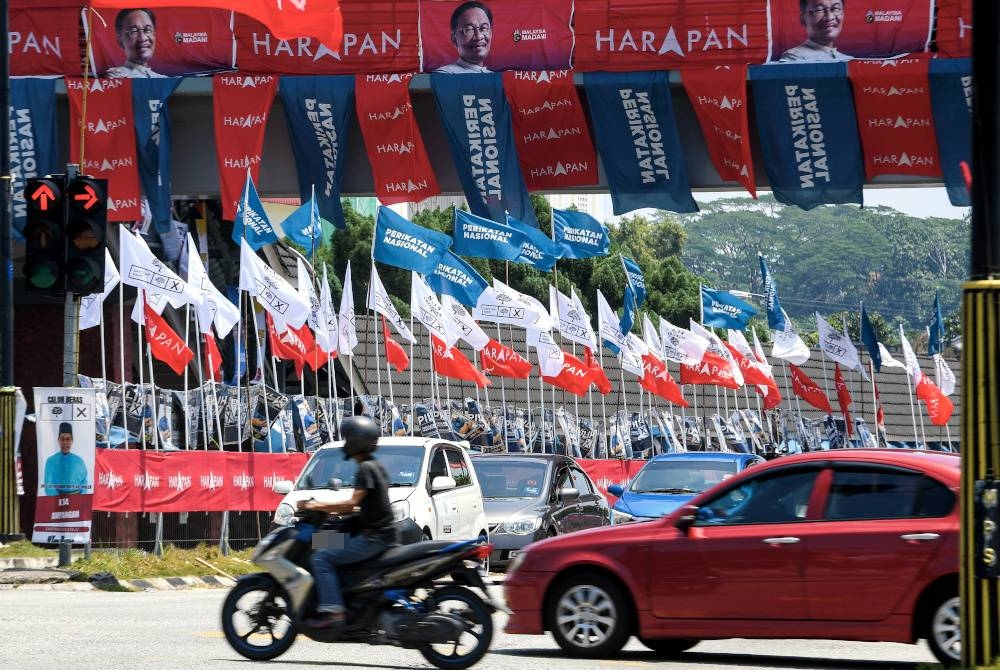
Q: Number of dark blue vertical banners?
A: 7